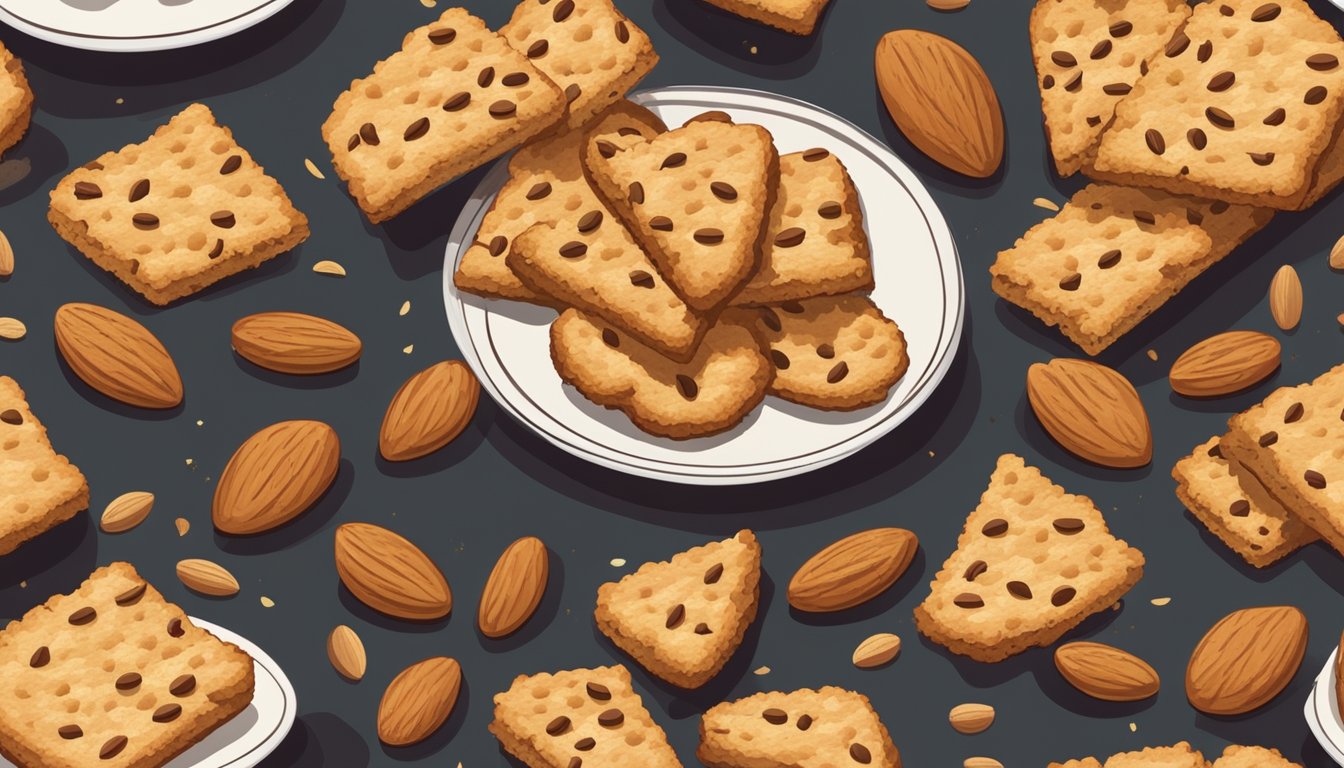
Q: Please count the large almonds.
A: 13